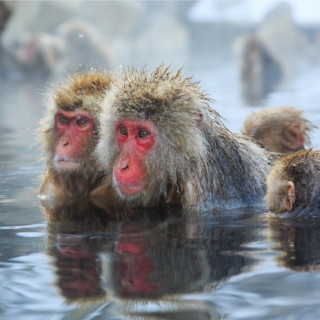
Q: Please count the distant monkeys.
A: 3